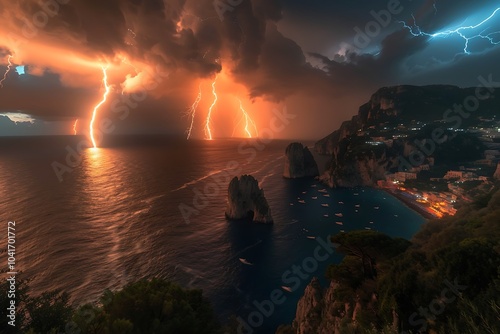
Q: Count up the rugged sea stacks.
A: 2